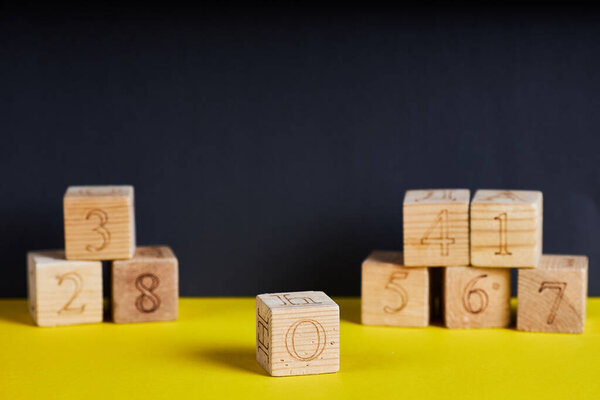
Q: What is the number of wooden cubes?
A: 9